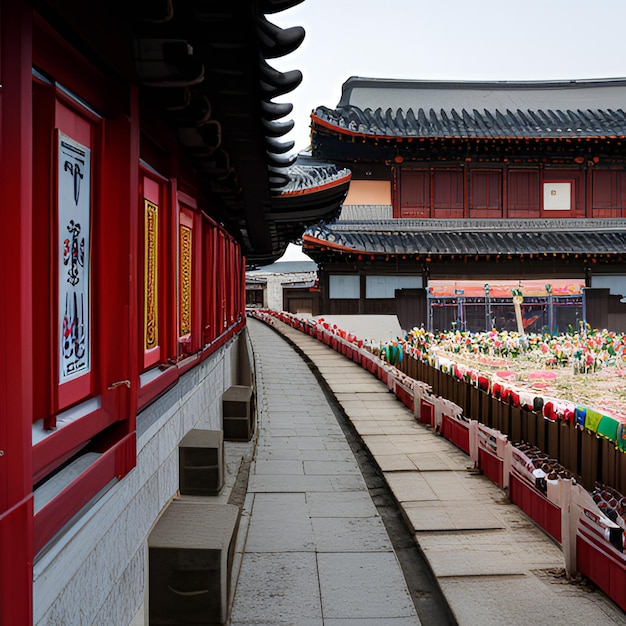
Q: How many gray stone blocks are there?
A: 3